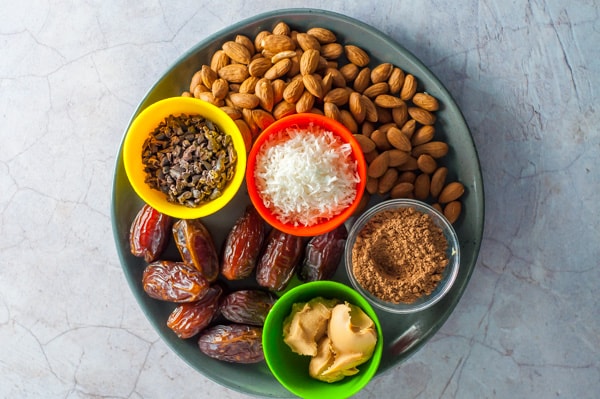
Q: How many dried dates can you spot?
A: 9